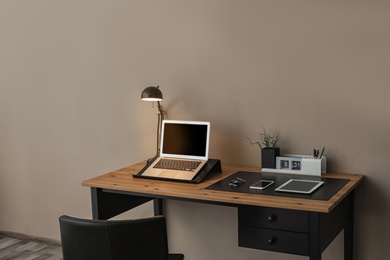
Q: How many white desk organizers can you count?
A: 1